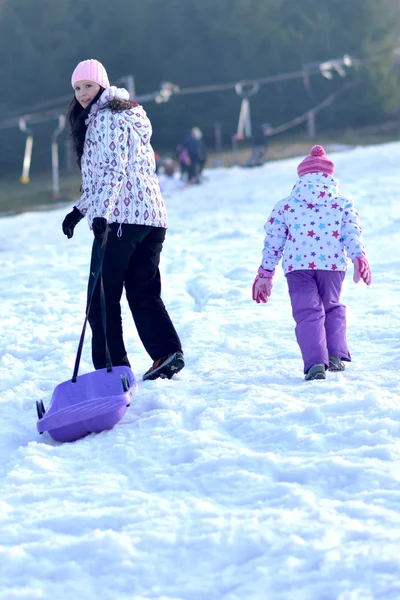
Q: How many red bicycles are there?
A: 0